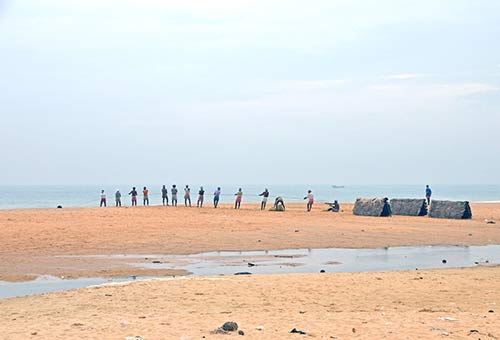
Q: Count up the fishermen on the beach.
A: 15